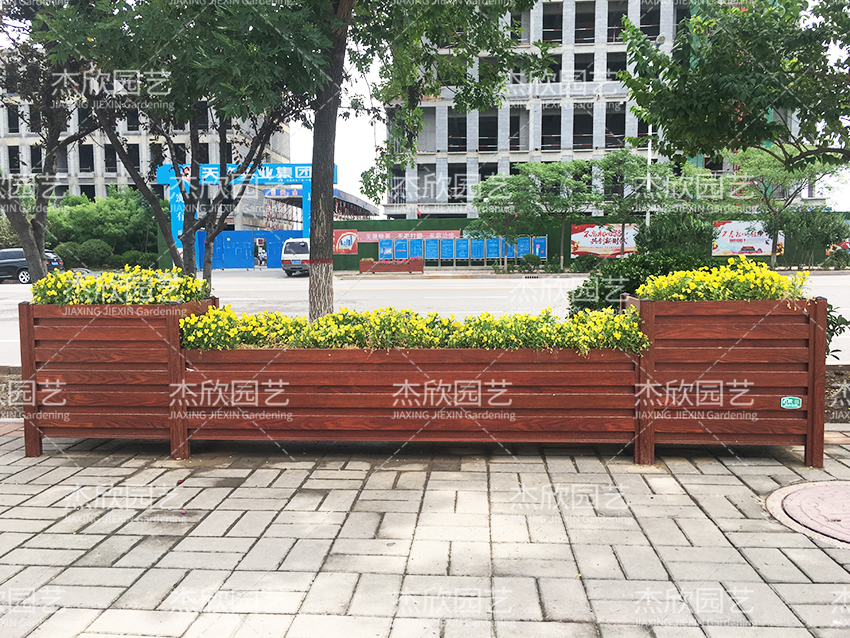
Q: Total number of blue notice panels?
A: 11